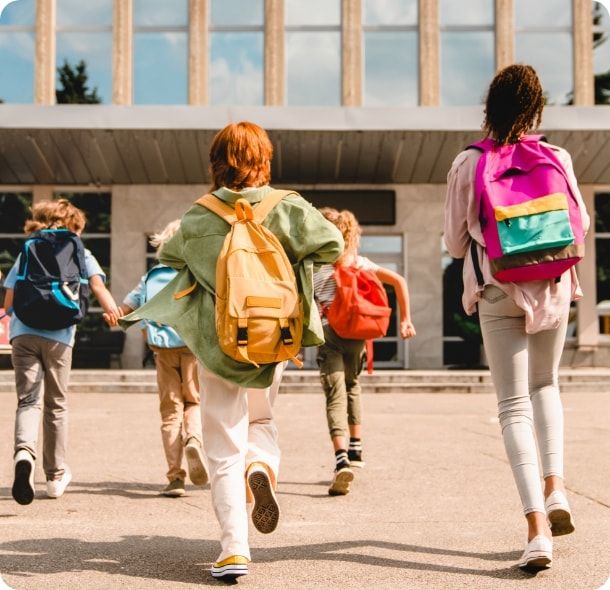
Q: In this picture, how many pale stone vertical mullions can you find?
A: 8